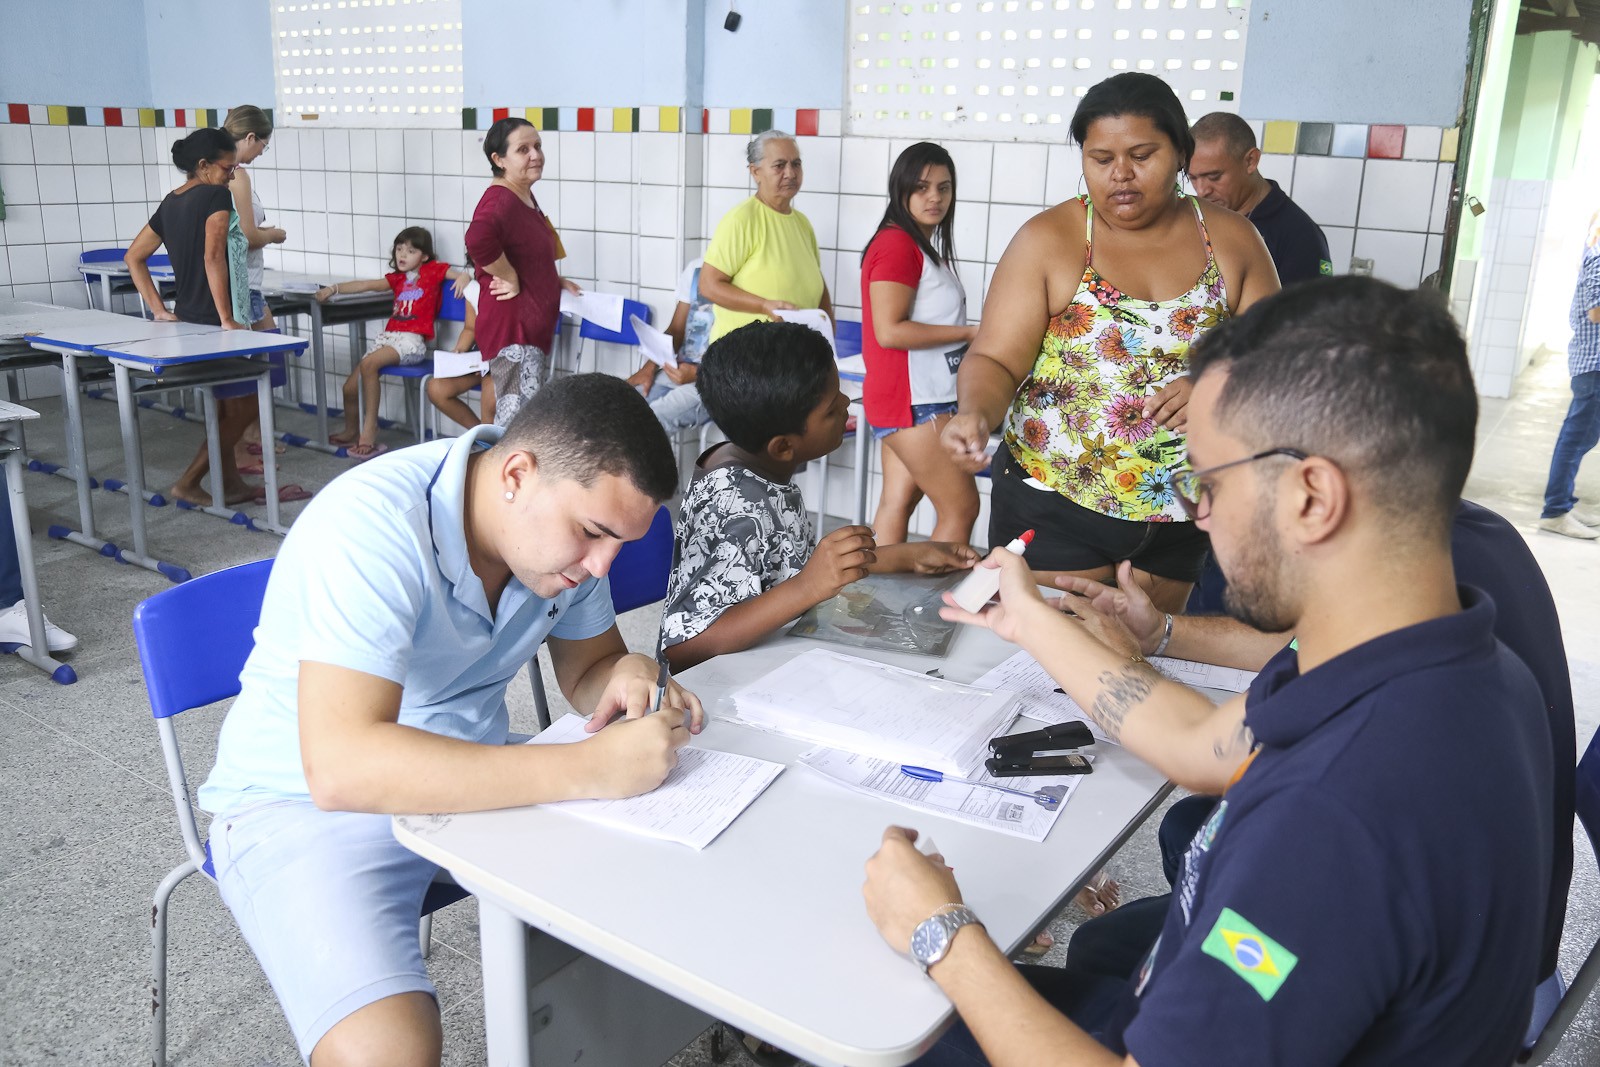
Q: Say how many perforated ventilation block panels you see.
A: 2